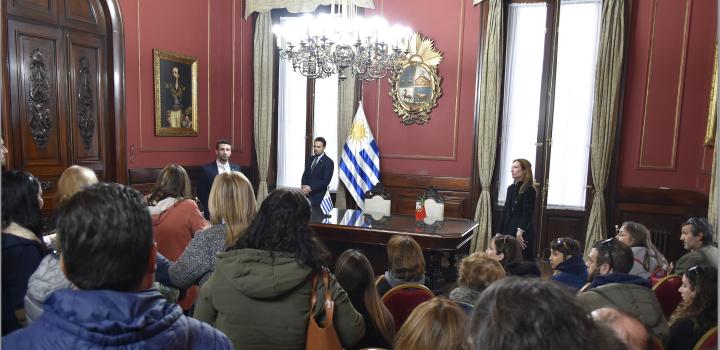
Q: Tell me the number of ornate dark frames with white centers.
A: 2